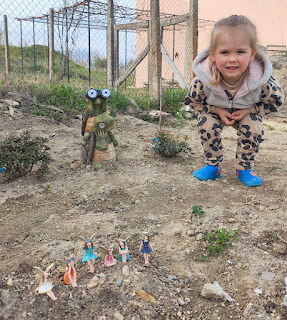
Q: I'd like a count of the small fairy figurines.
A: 6